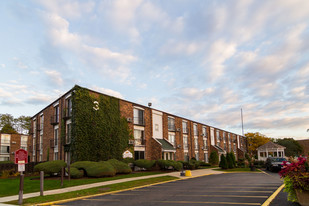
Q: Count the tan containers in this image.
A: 1